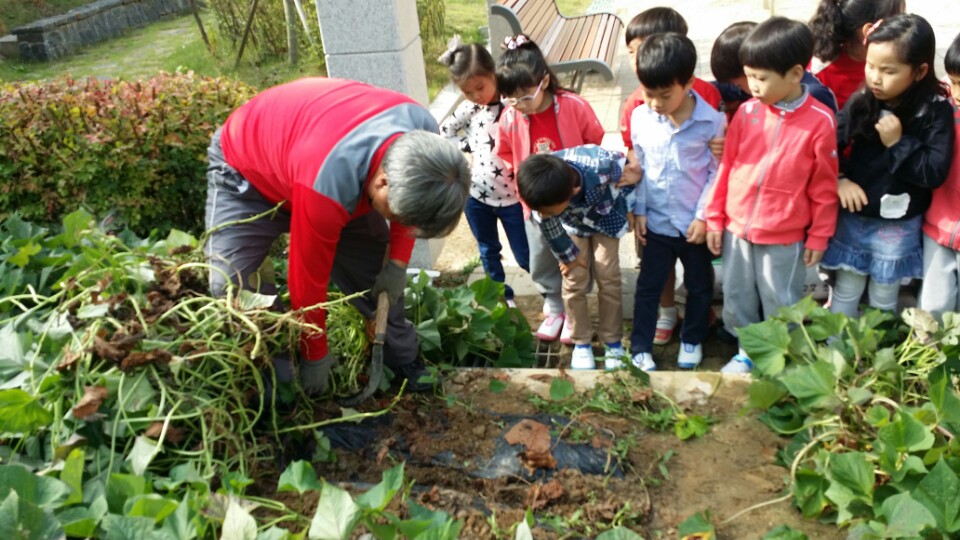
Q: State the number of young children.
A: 10